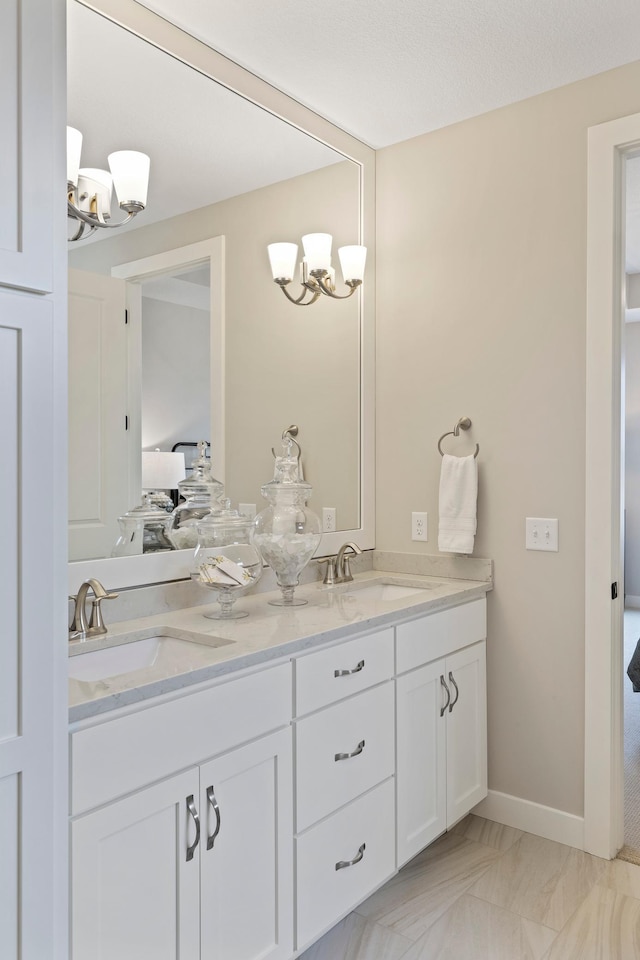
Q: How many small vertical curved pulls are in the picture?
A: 4